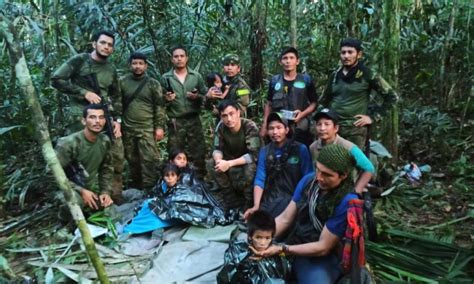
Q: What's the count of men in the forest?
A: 11